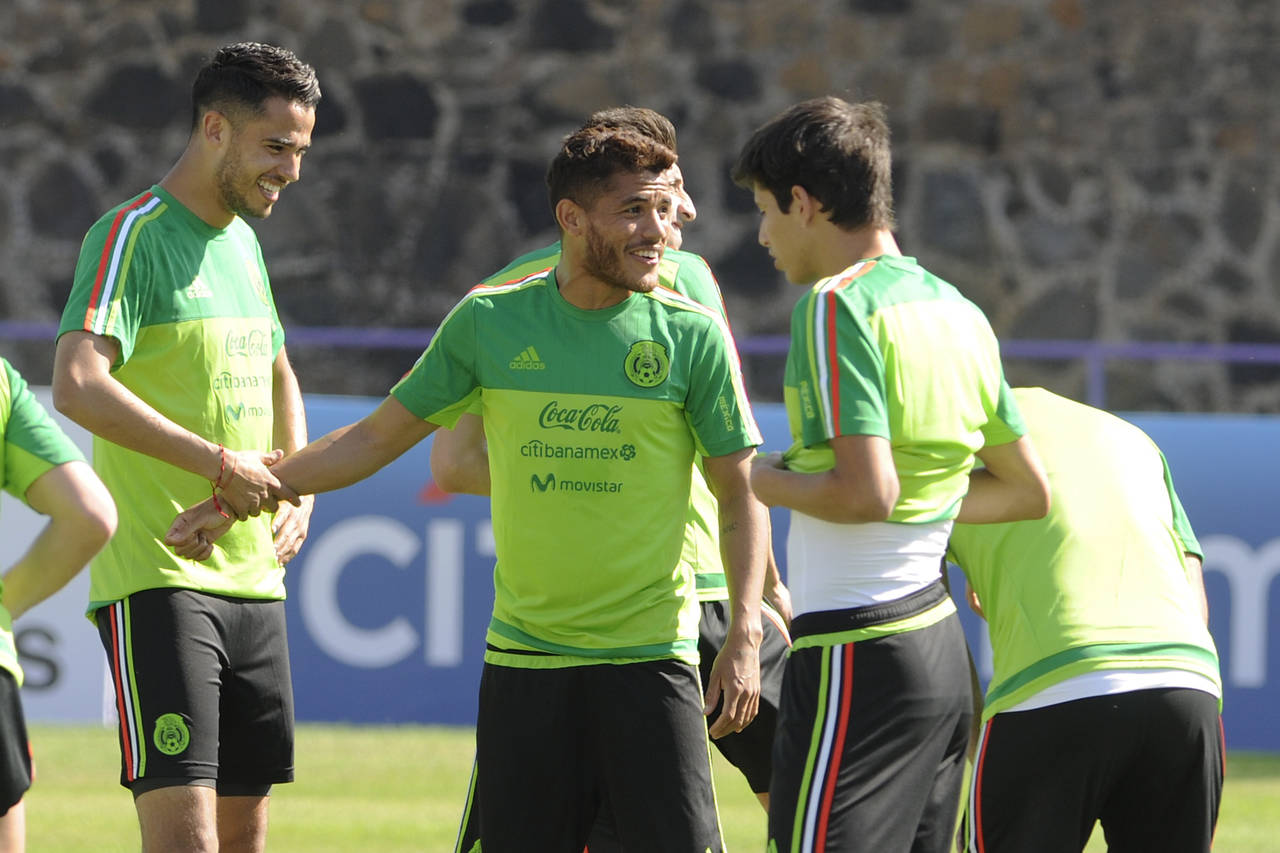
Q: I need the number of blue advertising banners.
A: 1